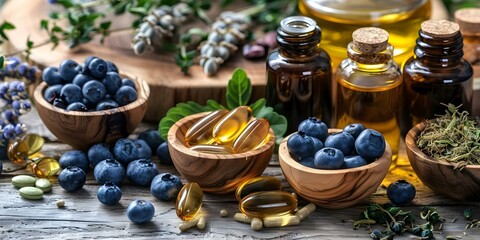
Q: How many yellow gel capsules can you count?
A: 10